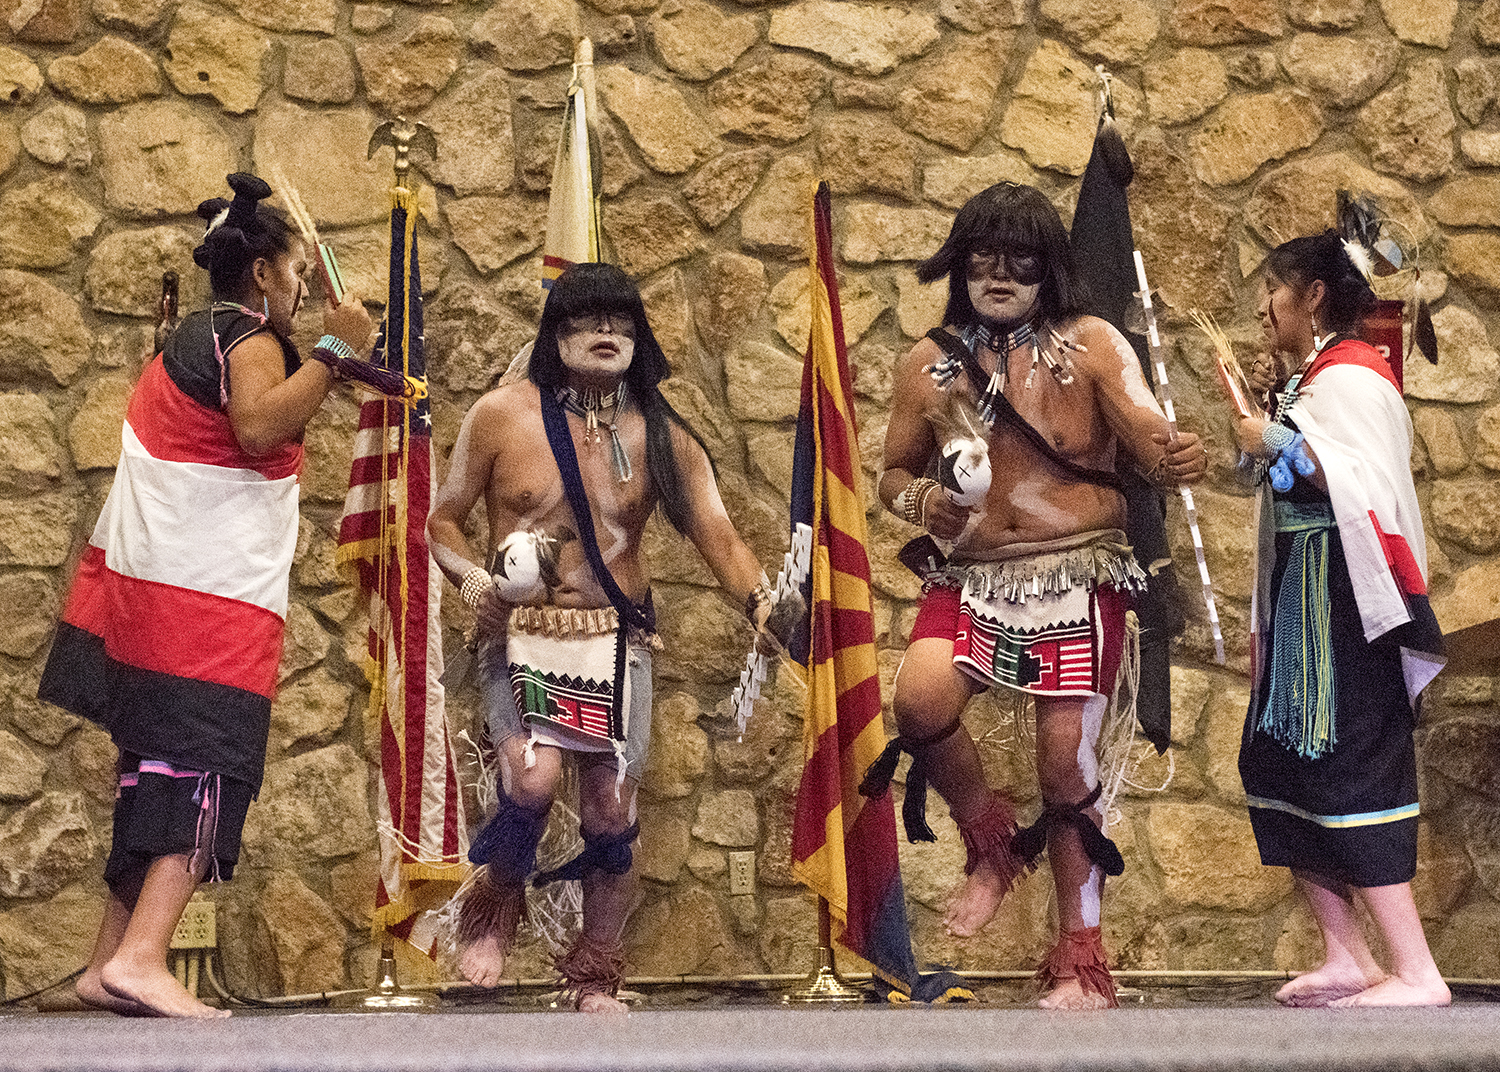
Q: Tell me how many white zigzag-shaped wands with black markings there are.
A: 1